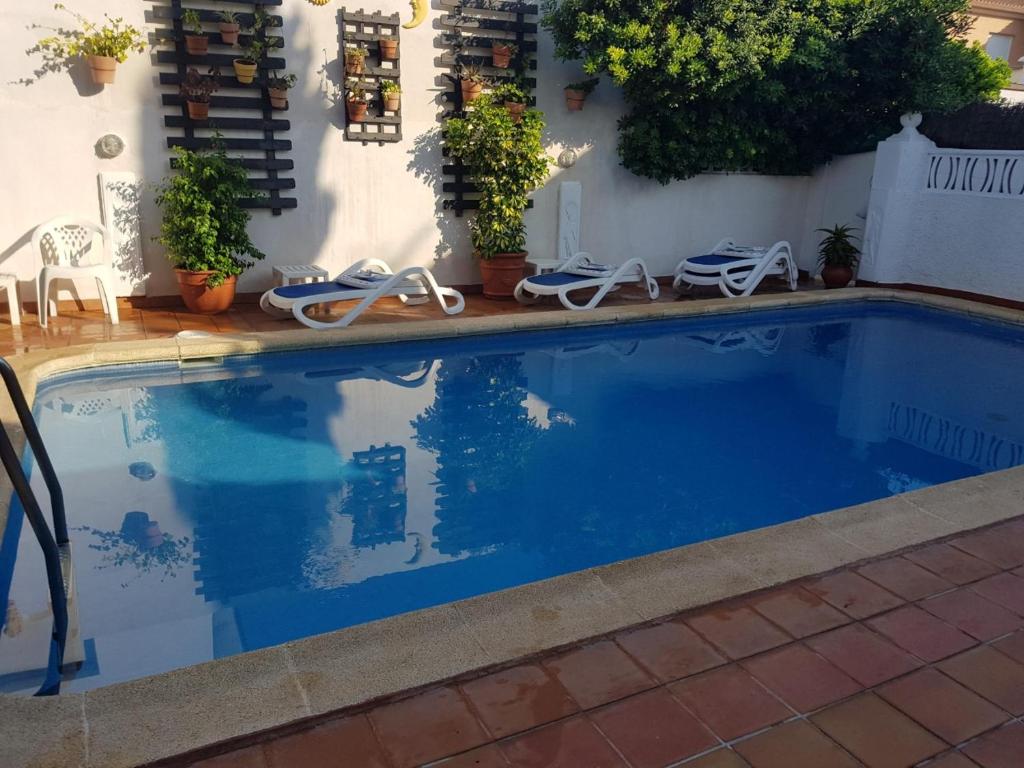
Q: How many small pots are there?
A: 14